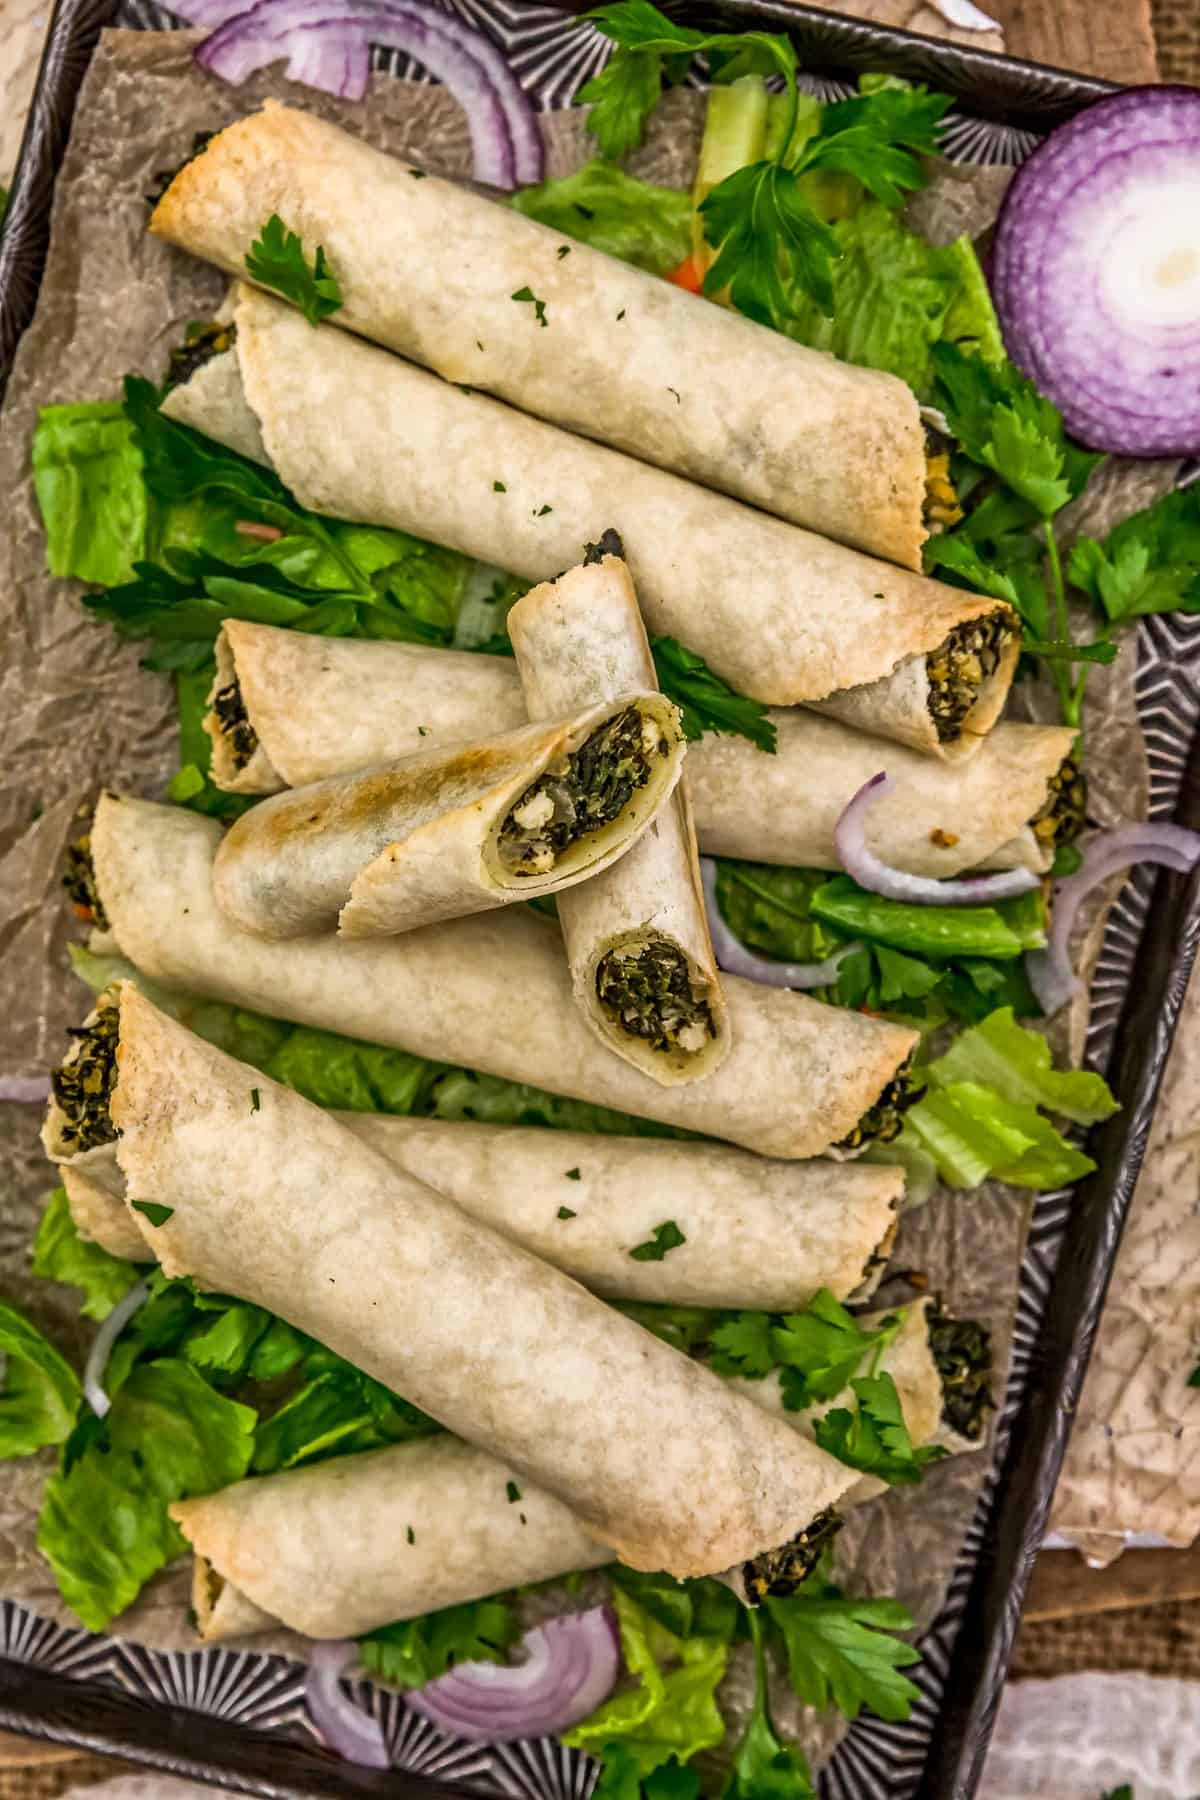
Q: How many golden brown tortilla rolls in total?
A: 9